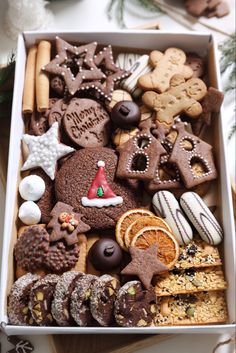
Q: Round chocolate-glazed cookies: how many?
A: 2